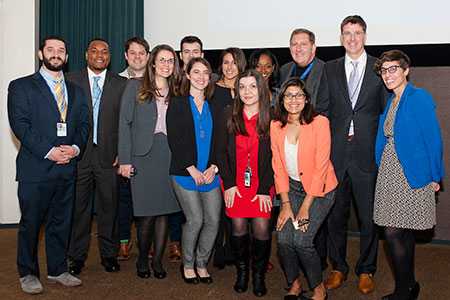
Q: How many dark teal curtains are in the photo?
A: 1